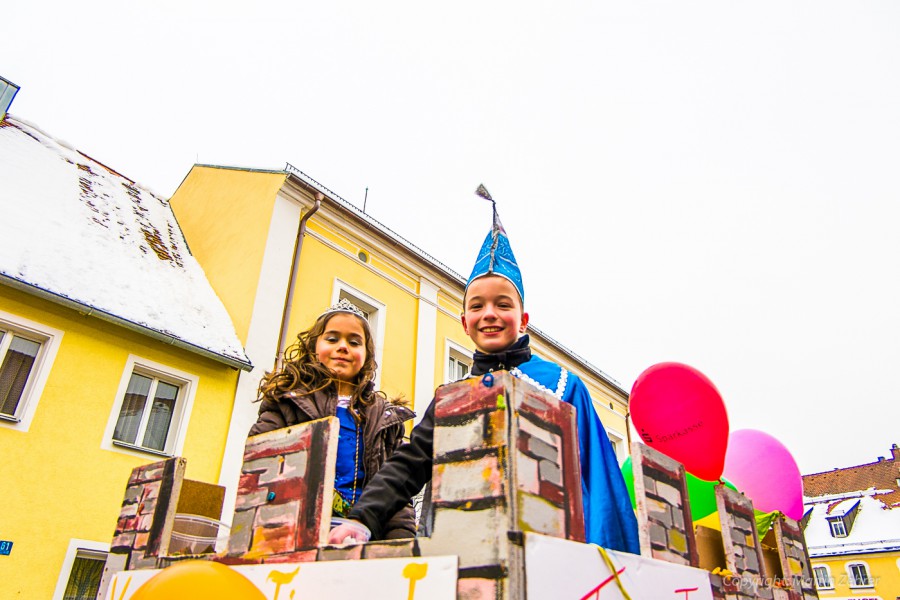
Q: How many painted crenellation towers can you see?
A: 6